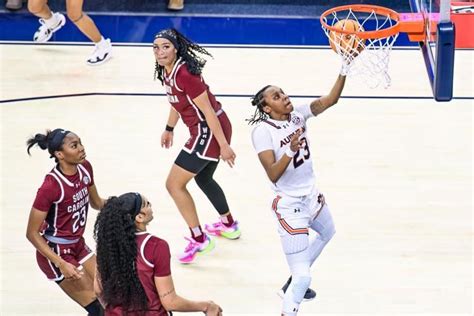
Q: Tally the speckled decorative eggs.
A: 0